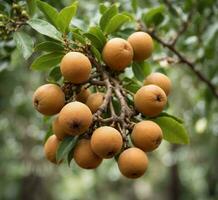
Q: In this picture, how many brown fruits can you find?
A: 15